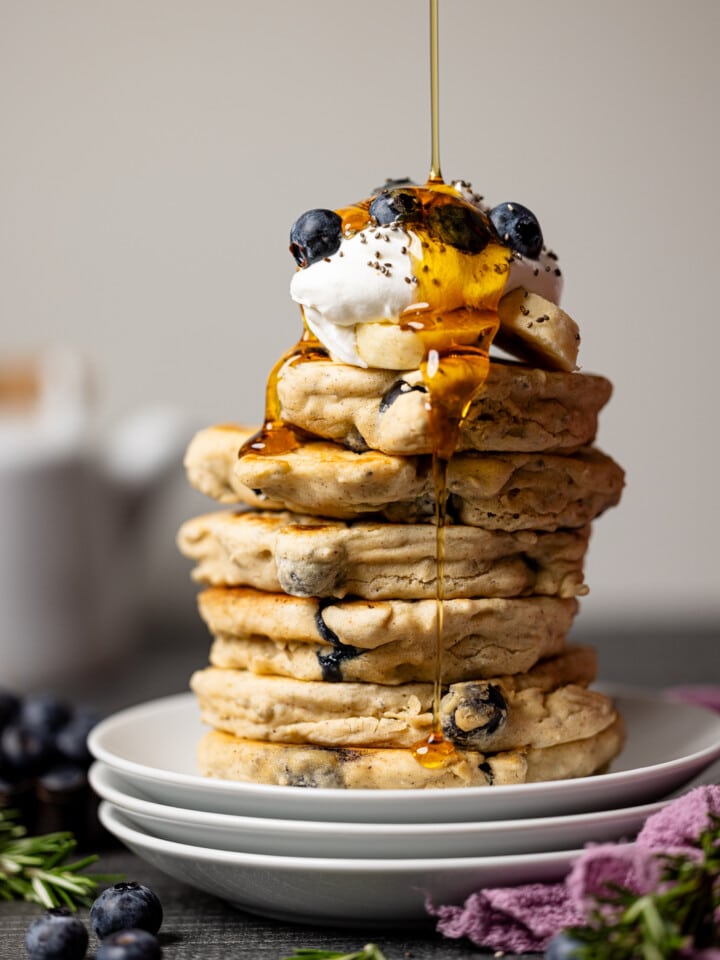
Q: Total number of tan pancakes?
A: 6